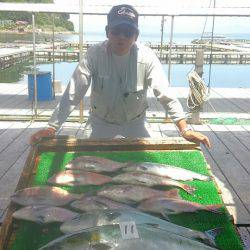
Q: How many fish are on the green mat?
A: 11